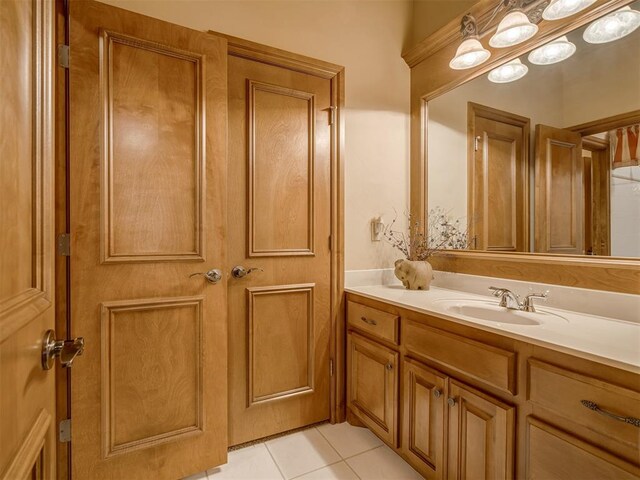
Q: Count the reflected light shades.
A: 3